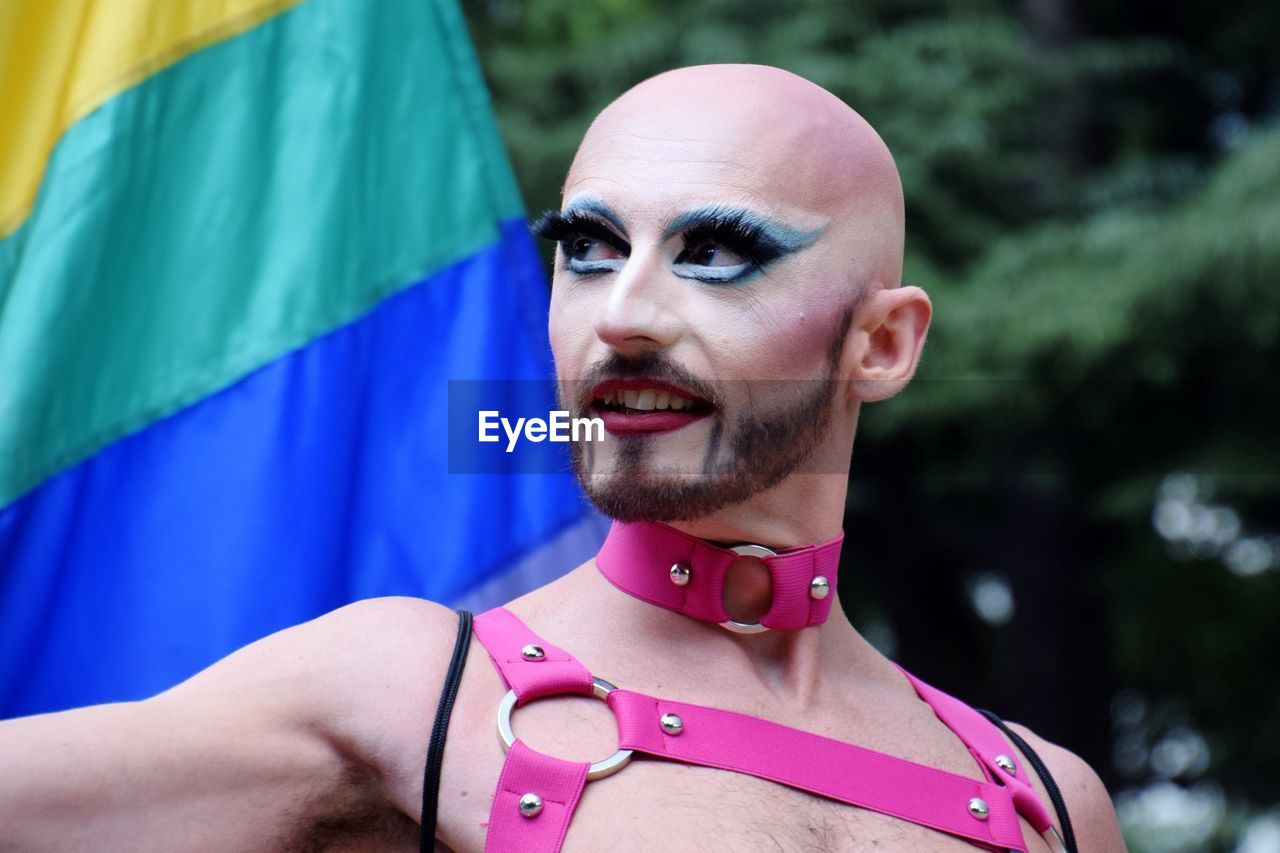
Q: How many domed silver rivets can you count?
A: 7